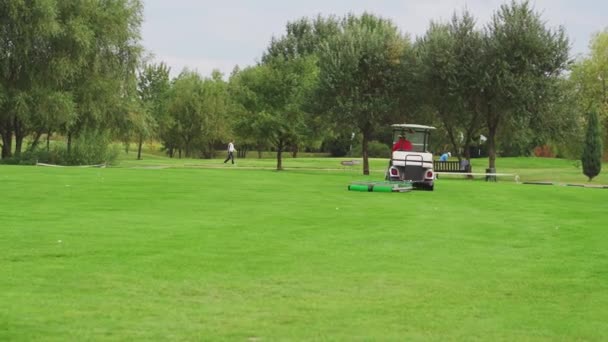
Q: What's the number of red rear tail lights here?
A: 2